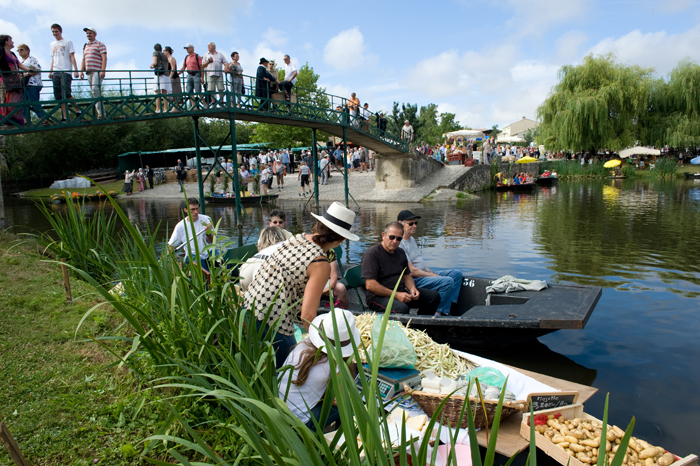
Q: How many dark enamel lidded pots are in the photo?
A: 0